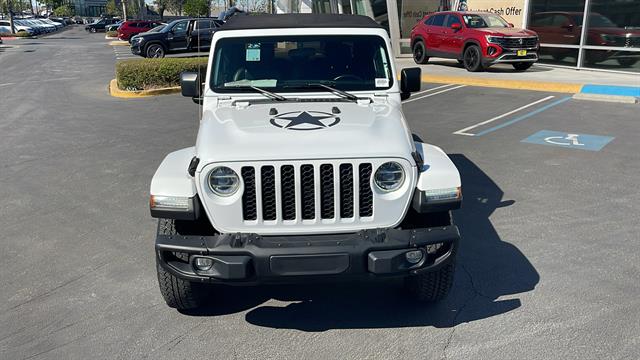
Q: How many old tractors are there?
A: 0